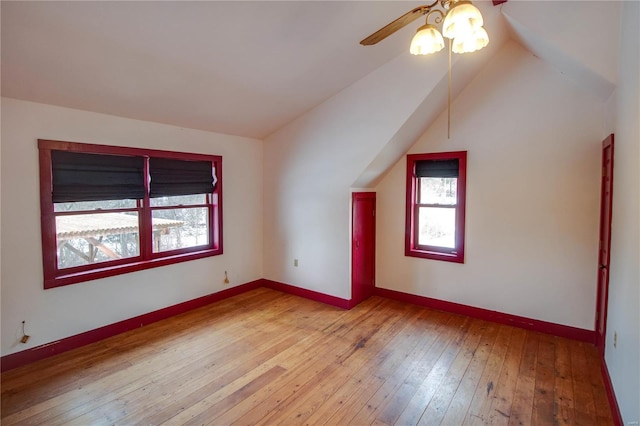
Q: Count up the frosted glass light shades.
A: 3